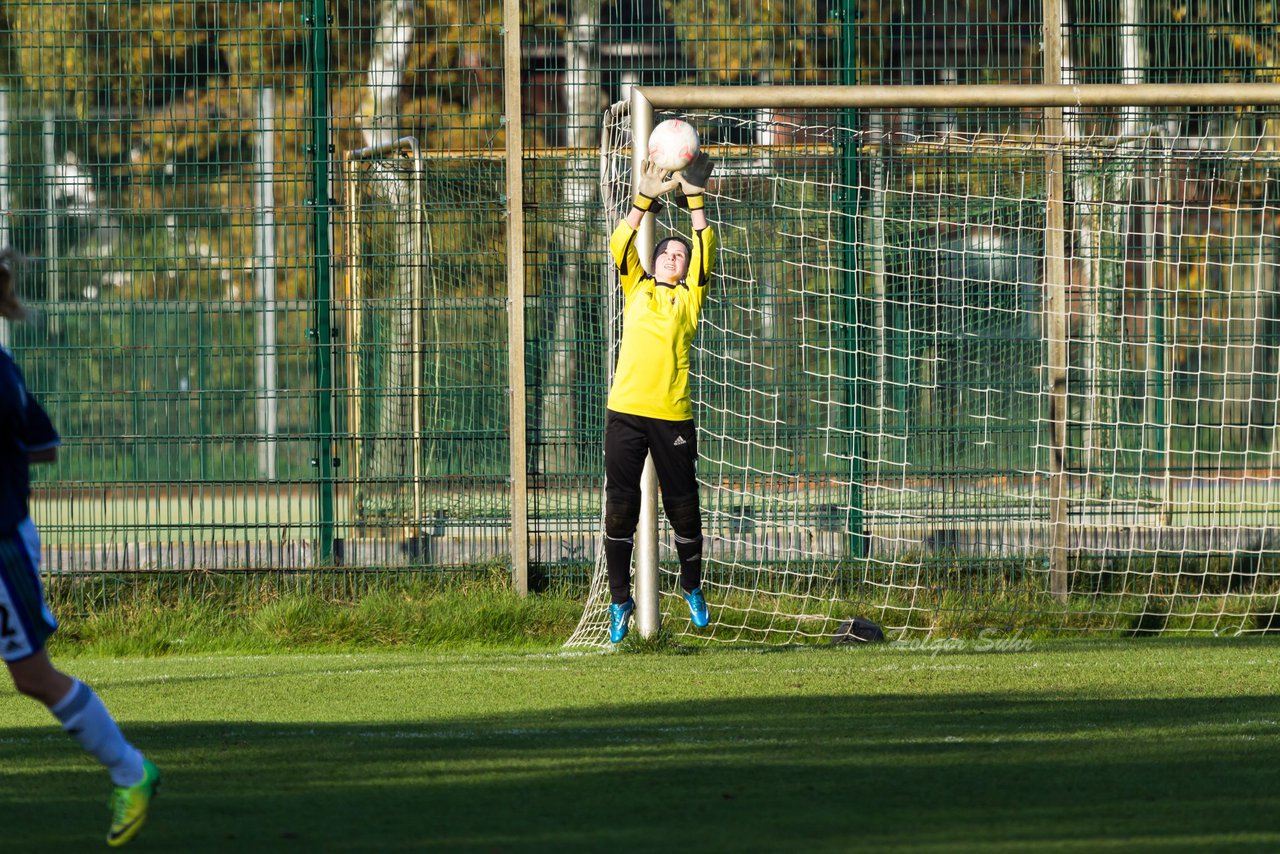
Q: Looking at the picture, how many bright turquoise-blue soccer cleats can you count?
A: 2